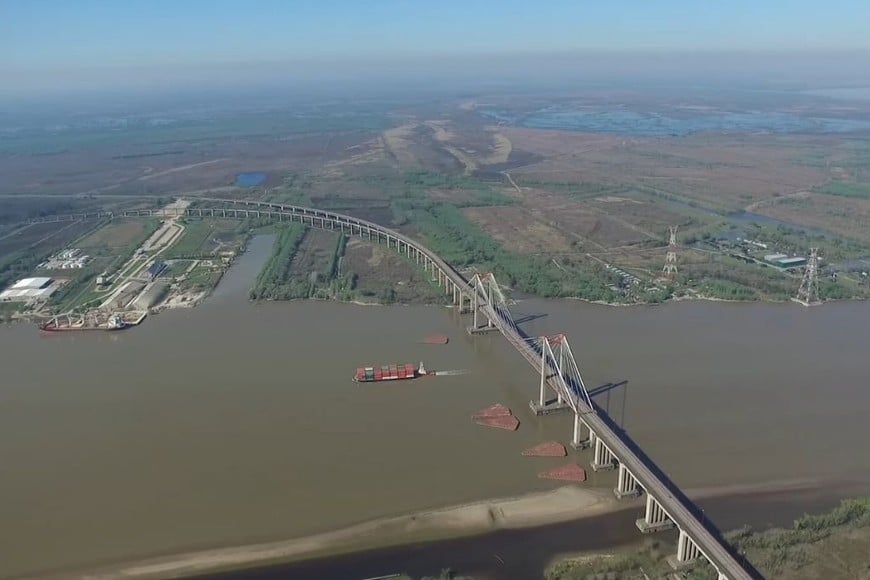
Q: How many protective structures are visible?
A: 5